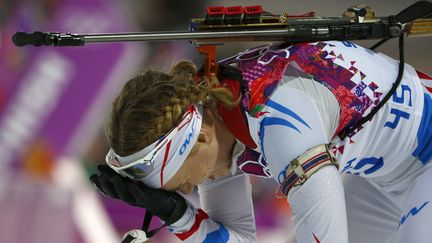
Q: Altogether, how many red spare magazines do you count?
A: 3